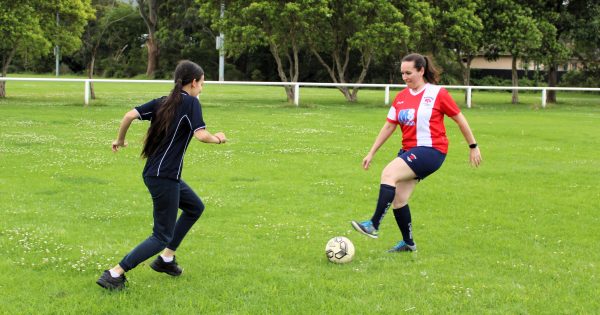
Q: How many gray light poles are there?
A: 2